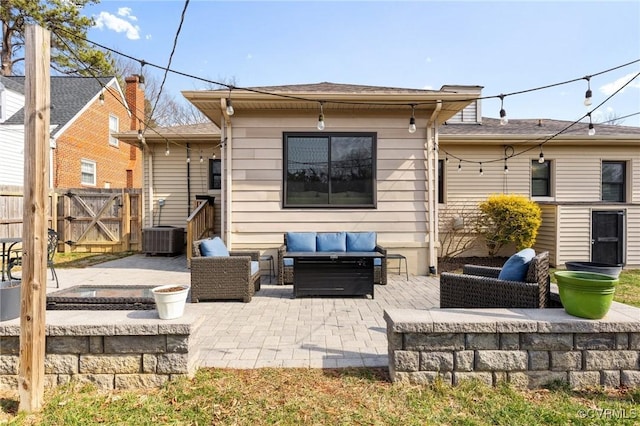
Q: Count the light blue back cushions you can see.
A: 5